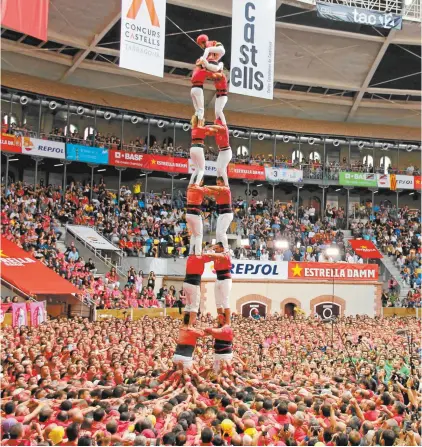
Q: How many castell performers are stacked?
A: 12